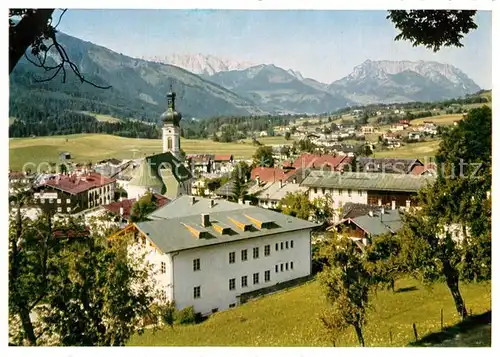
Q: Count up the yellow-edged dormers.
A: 4